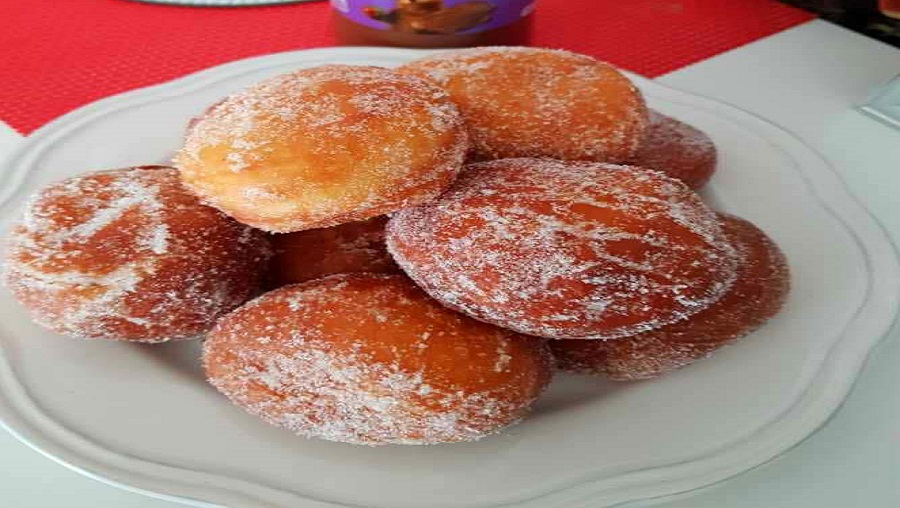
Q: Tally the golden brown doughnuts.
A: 8